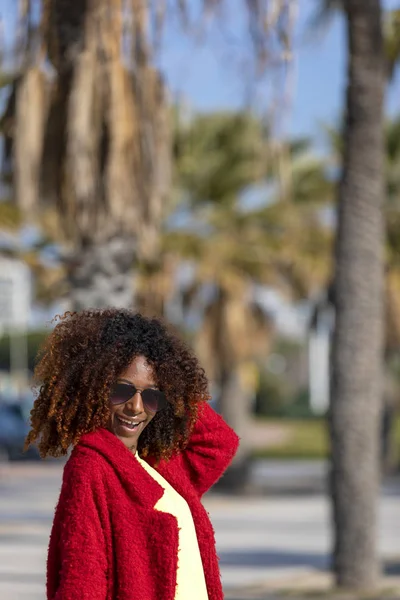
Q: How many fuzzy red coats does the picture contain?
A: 1